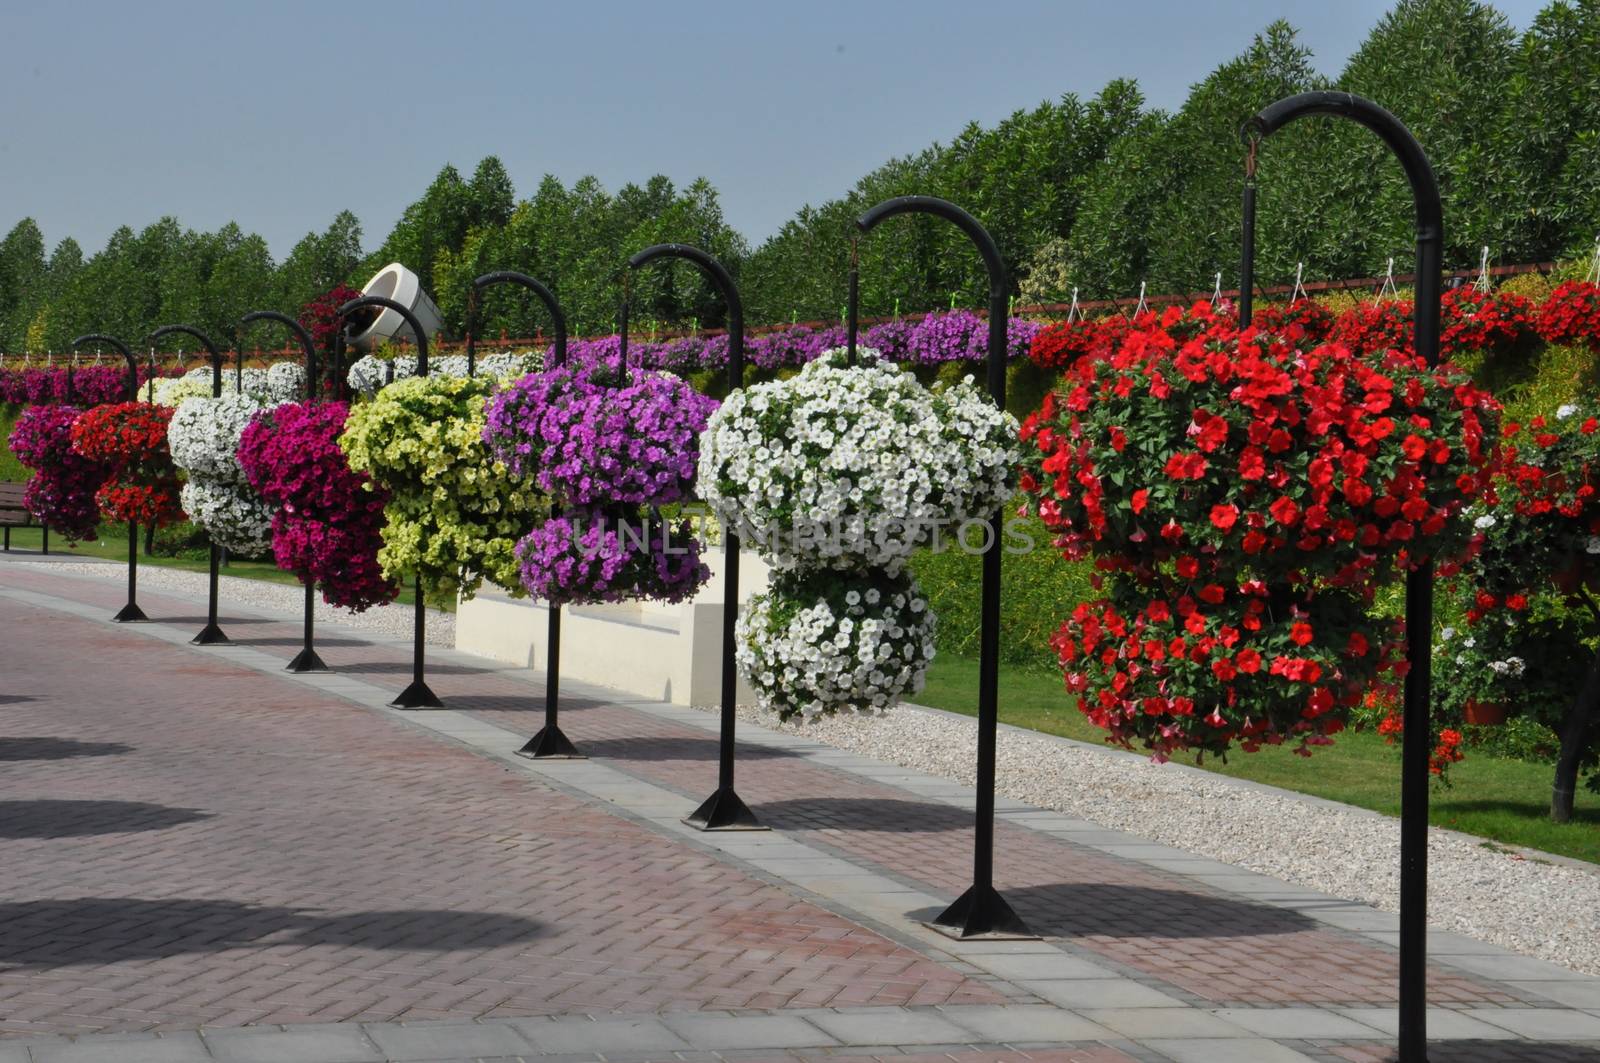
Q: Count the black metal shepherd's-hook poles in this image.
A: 8